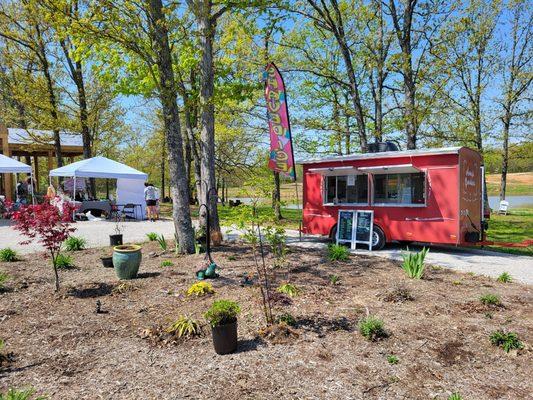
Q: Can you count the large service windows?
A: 2